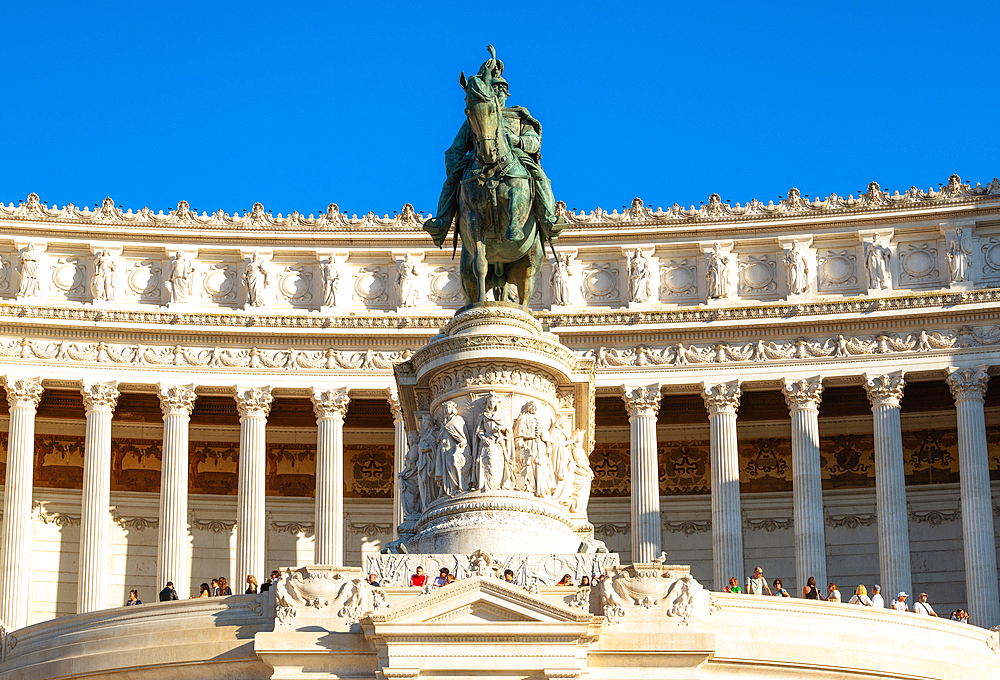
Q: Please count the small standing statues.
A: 12